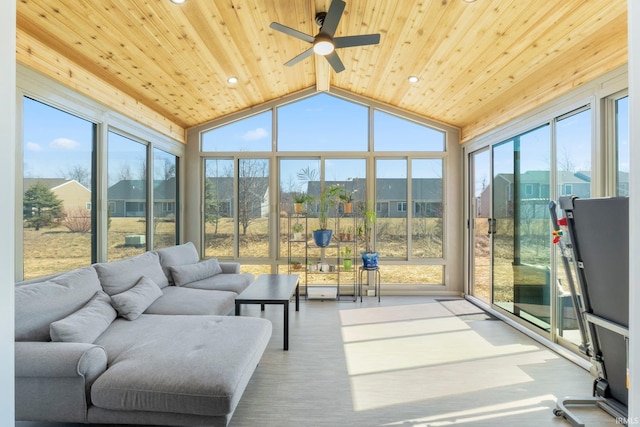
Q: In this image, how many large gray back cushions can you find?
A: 3